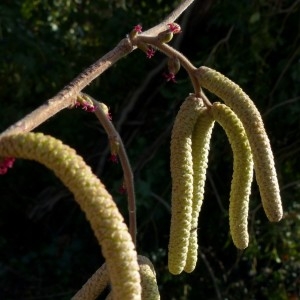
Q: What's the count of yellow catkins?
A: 7